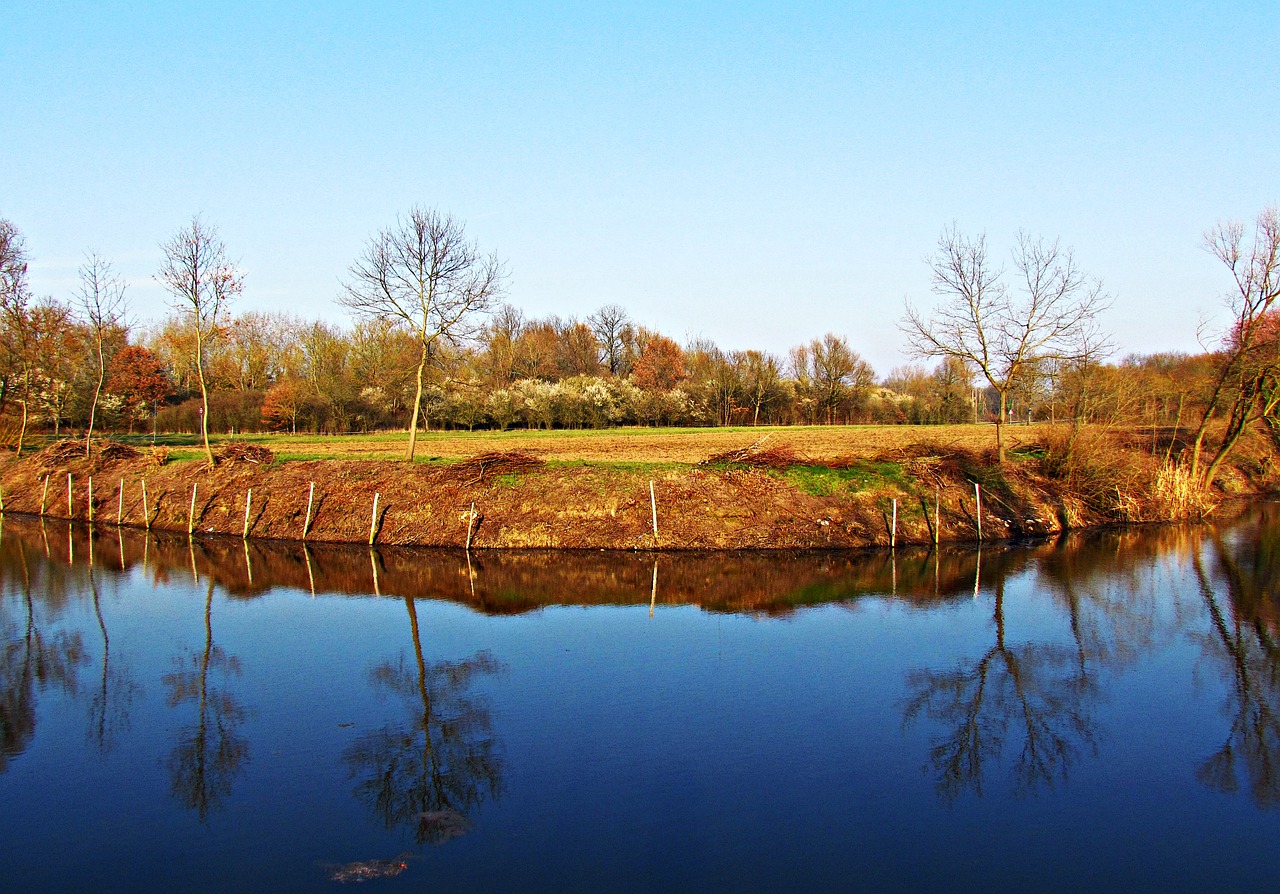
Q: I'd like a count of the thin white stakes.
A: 15